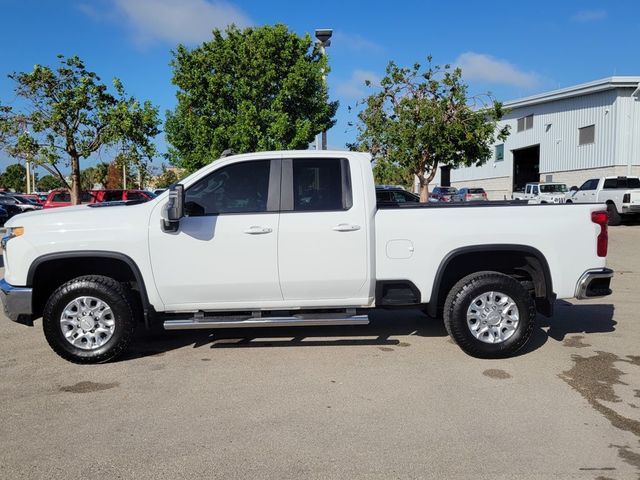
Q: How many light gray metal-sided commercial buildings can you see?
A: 1